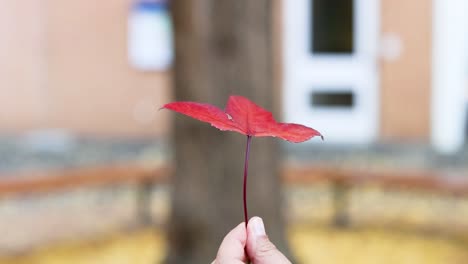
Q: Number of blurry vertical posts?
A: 2